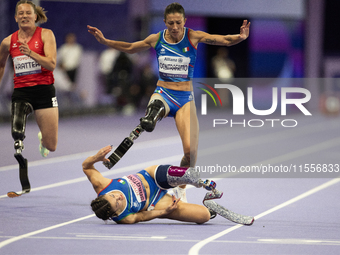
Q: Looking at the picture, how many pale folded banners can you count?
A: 0